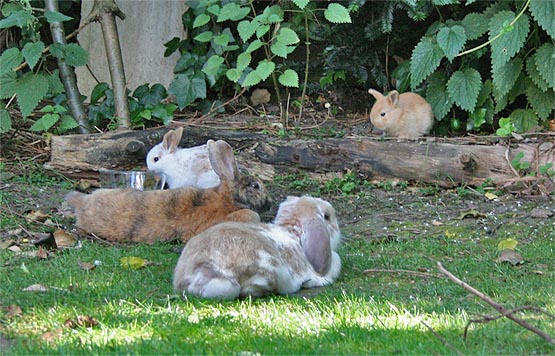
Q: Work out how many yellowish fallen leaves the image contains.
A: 4